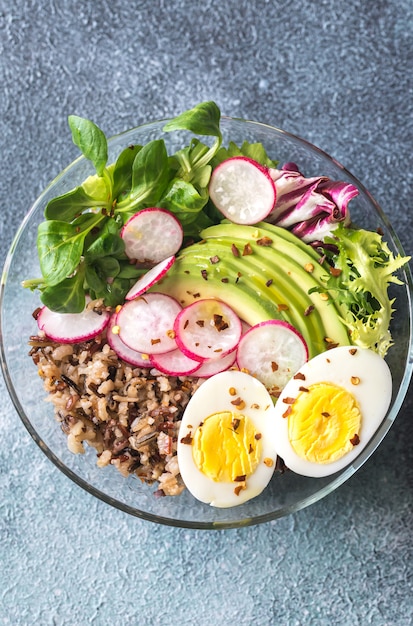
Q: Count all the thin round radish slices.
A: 10